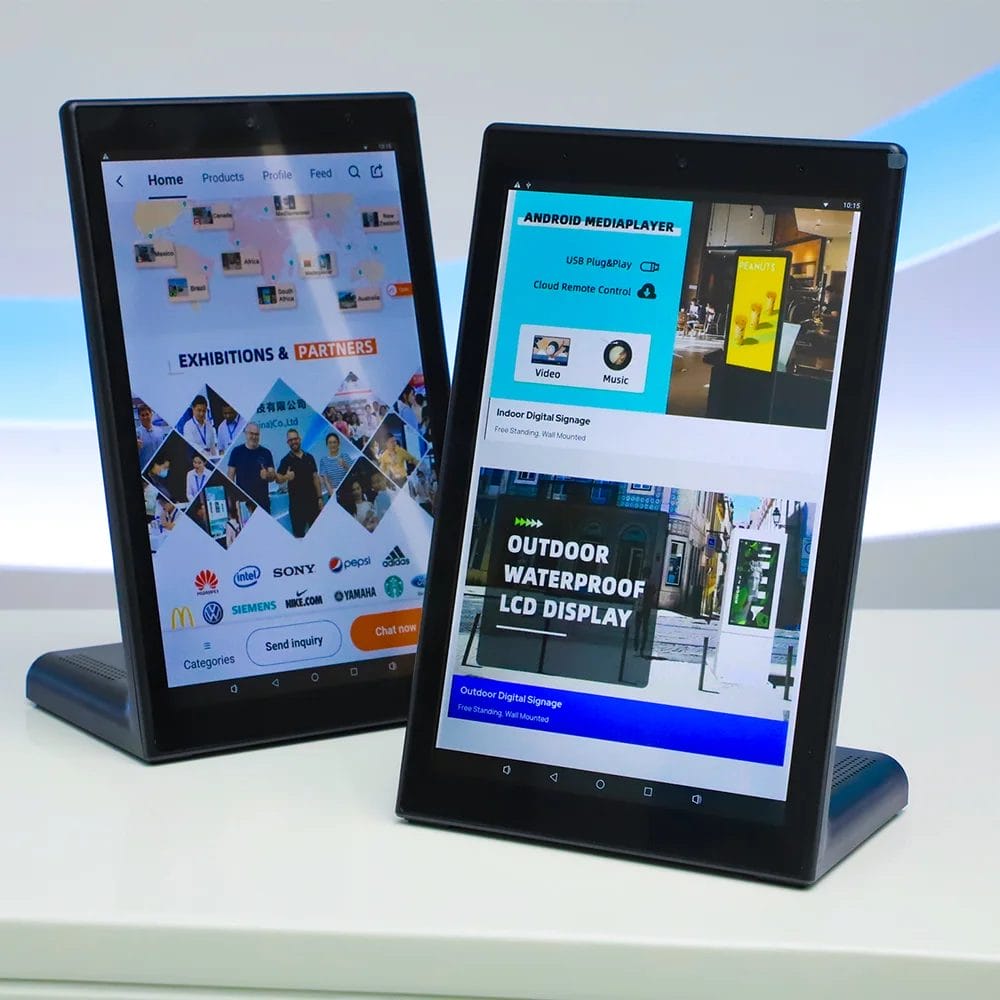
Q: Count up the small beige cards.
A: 9